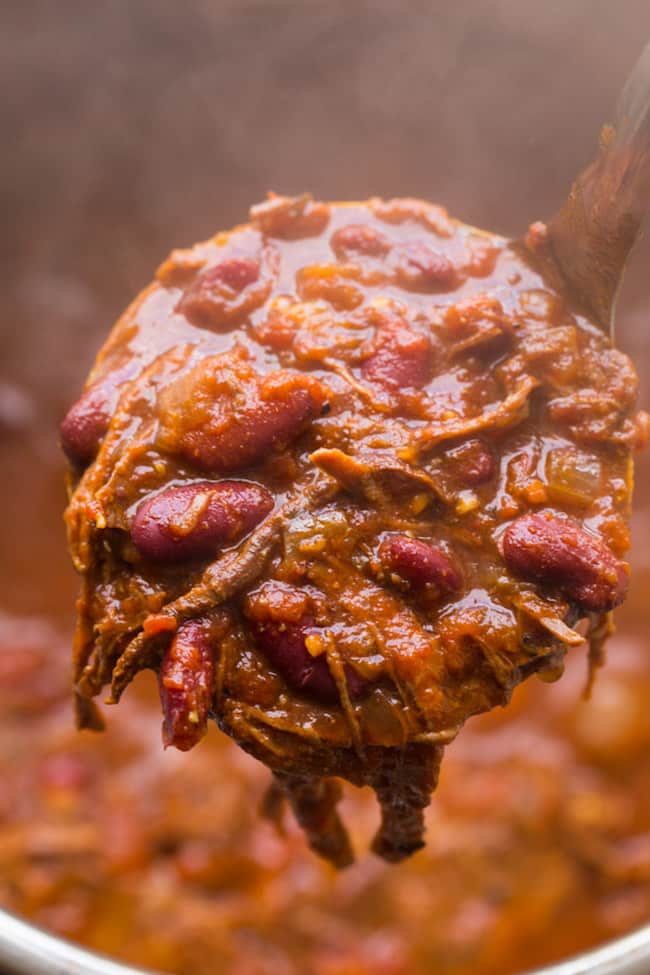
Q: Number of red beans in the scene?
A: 12